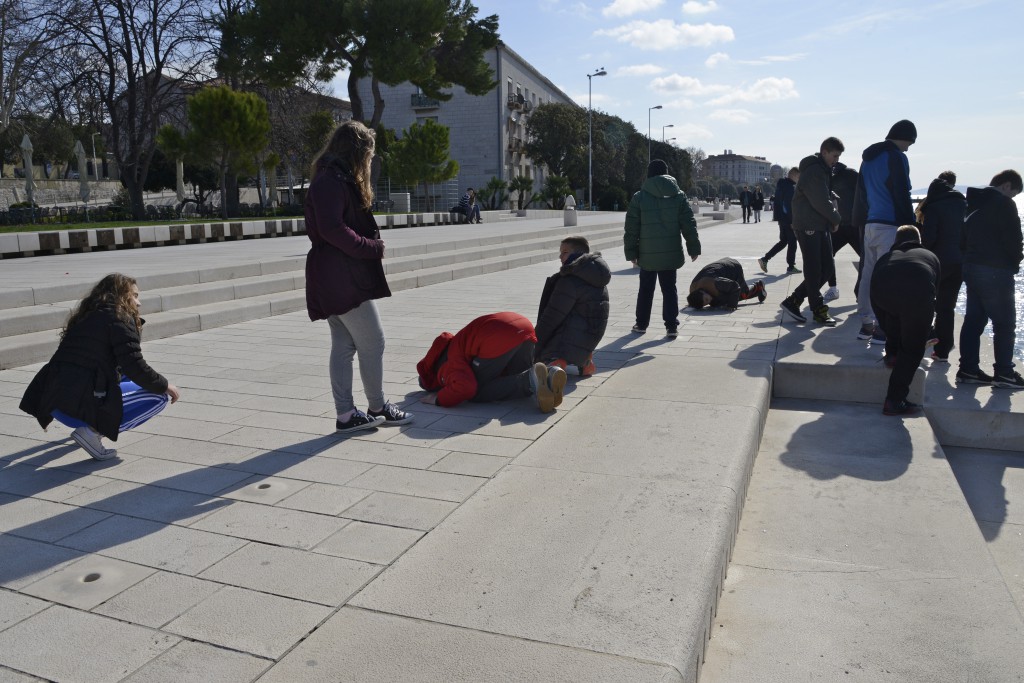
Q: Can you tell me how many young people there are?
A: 13